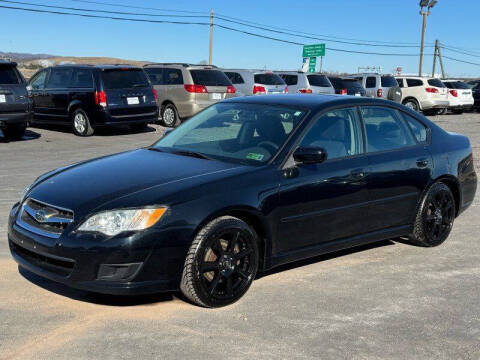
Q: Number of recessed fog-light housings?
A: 1